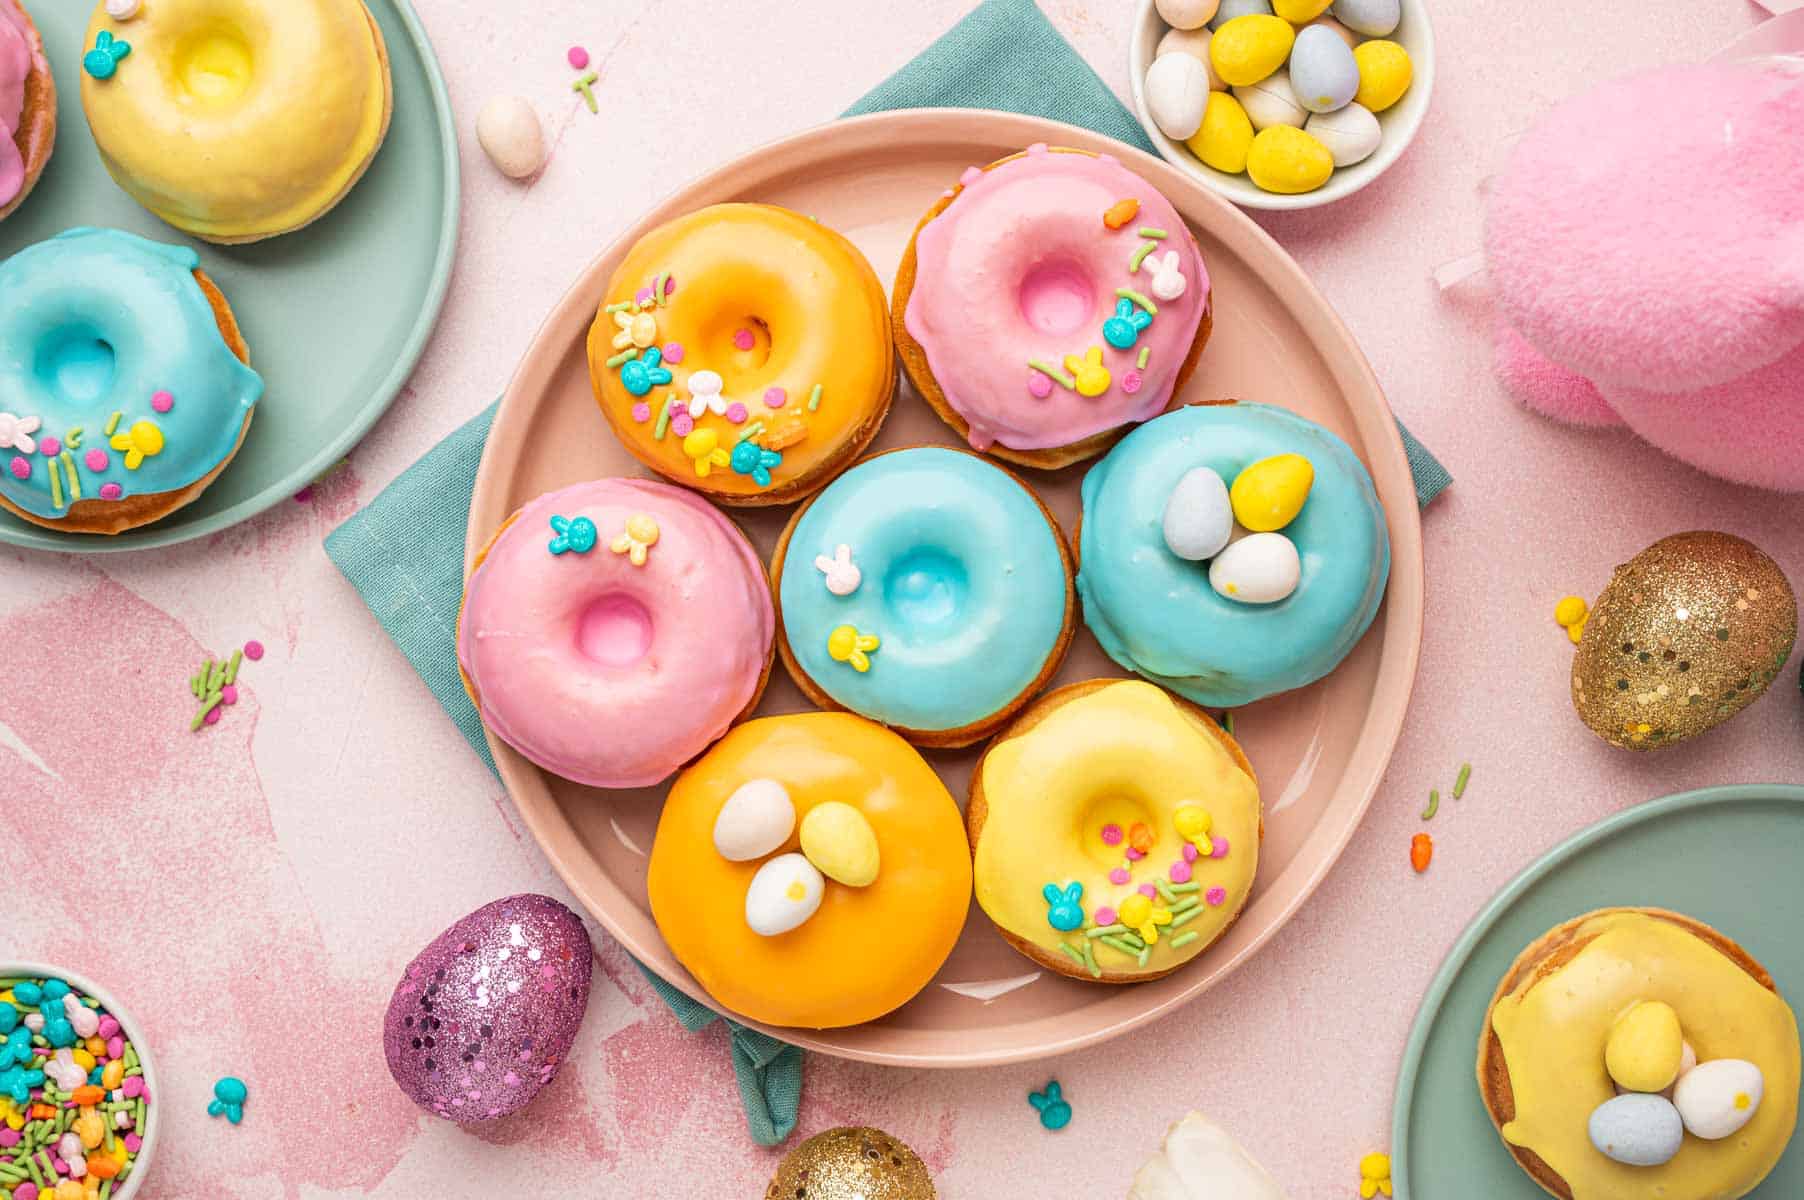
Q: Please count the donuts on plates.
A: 11